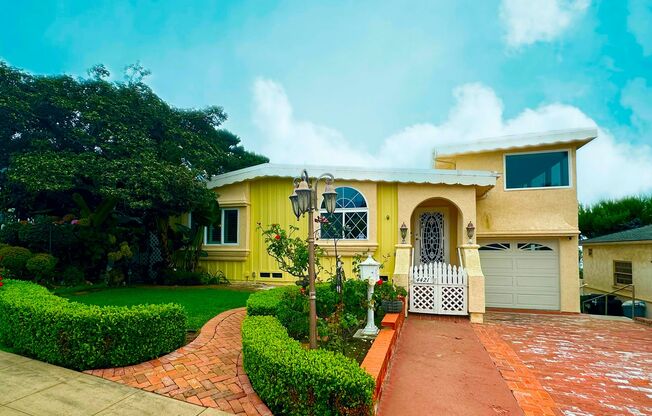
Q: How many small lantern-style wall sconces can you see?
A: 2